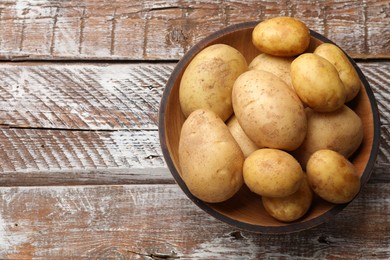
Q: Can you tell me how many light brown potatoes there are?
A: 12